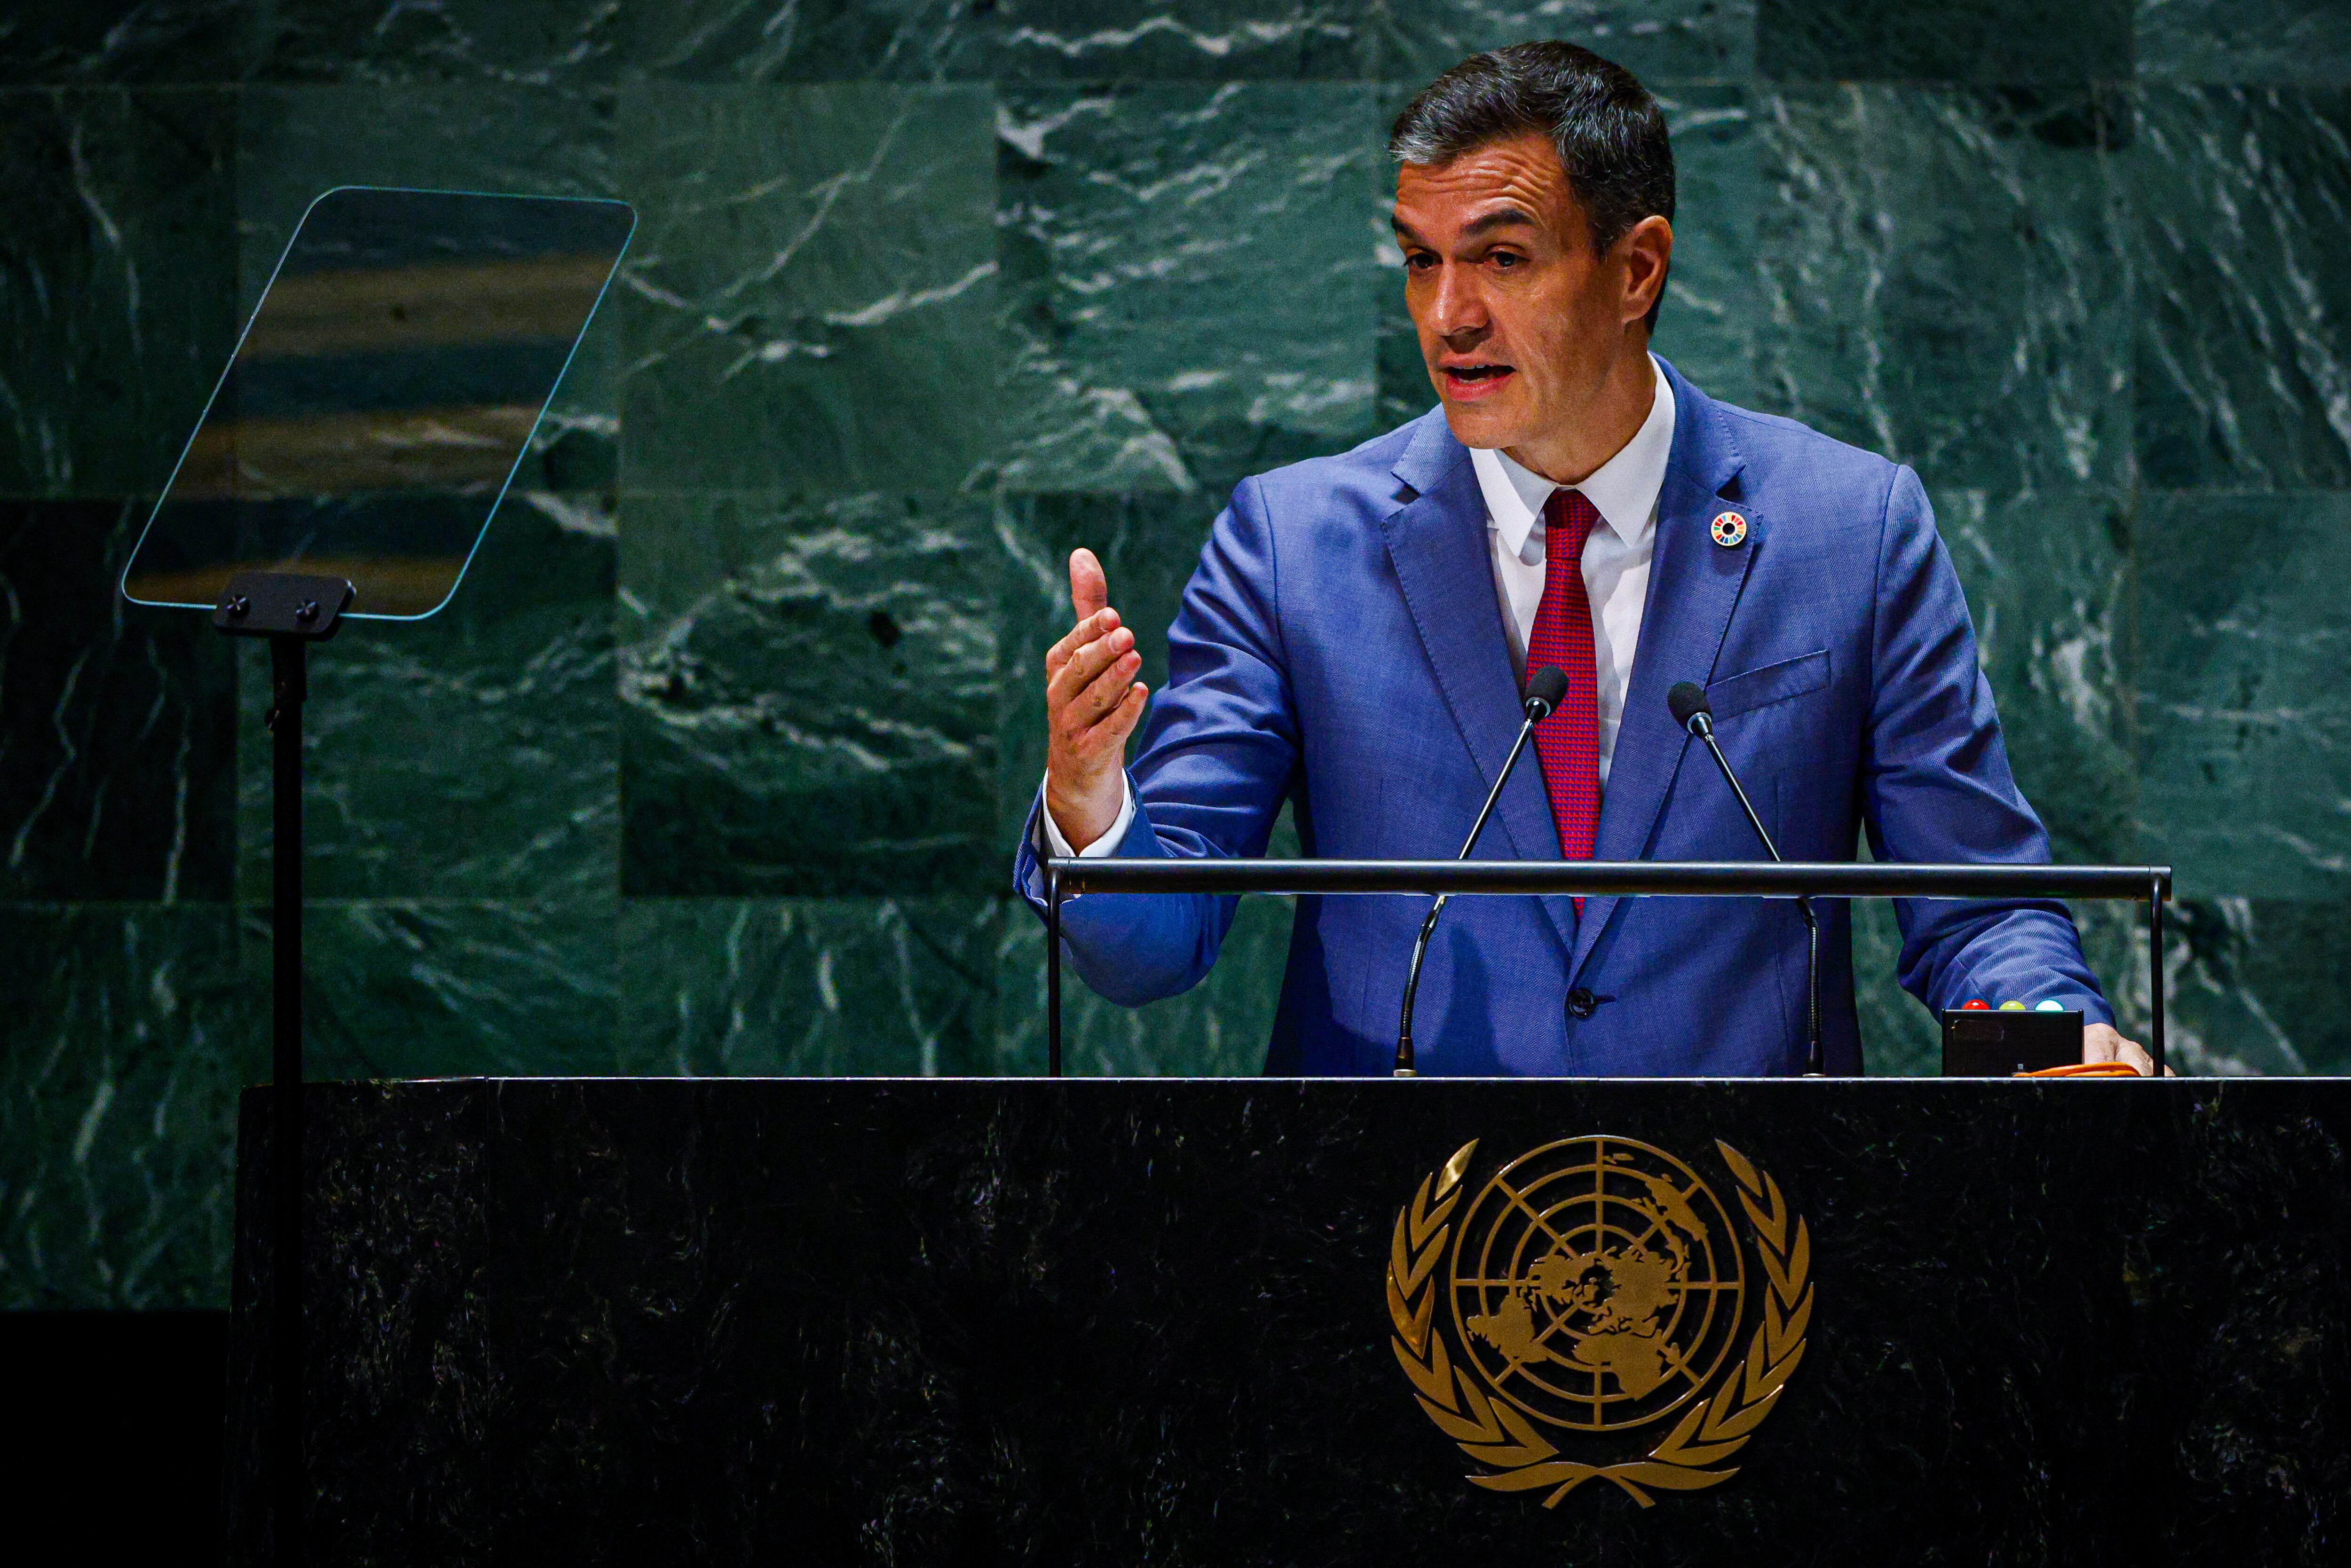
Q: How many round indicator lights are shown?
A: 3